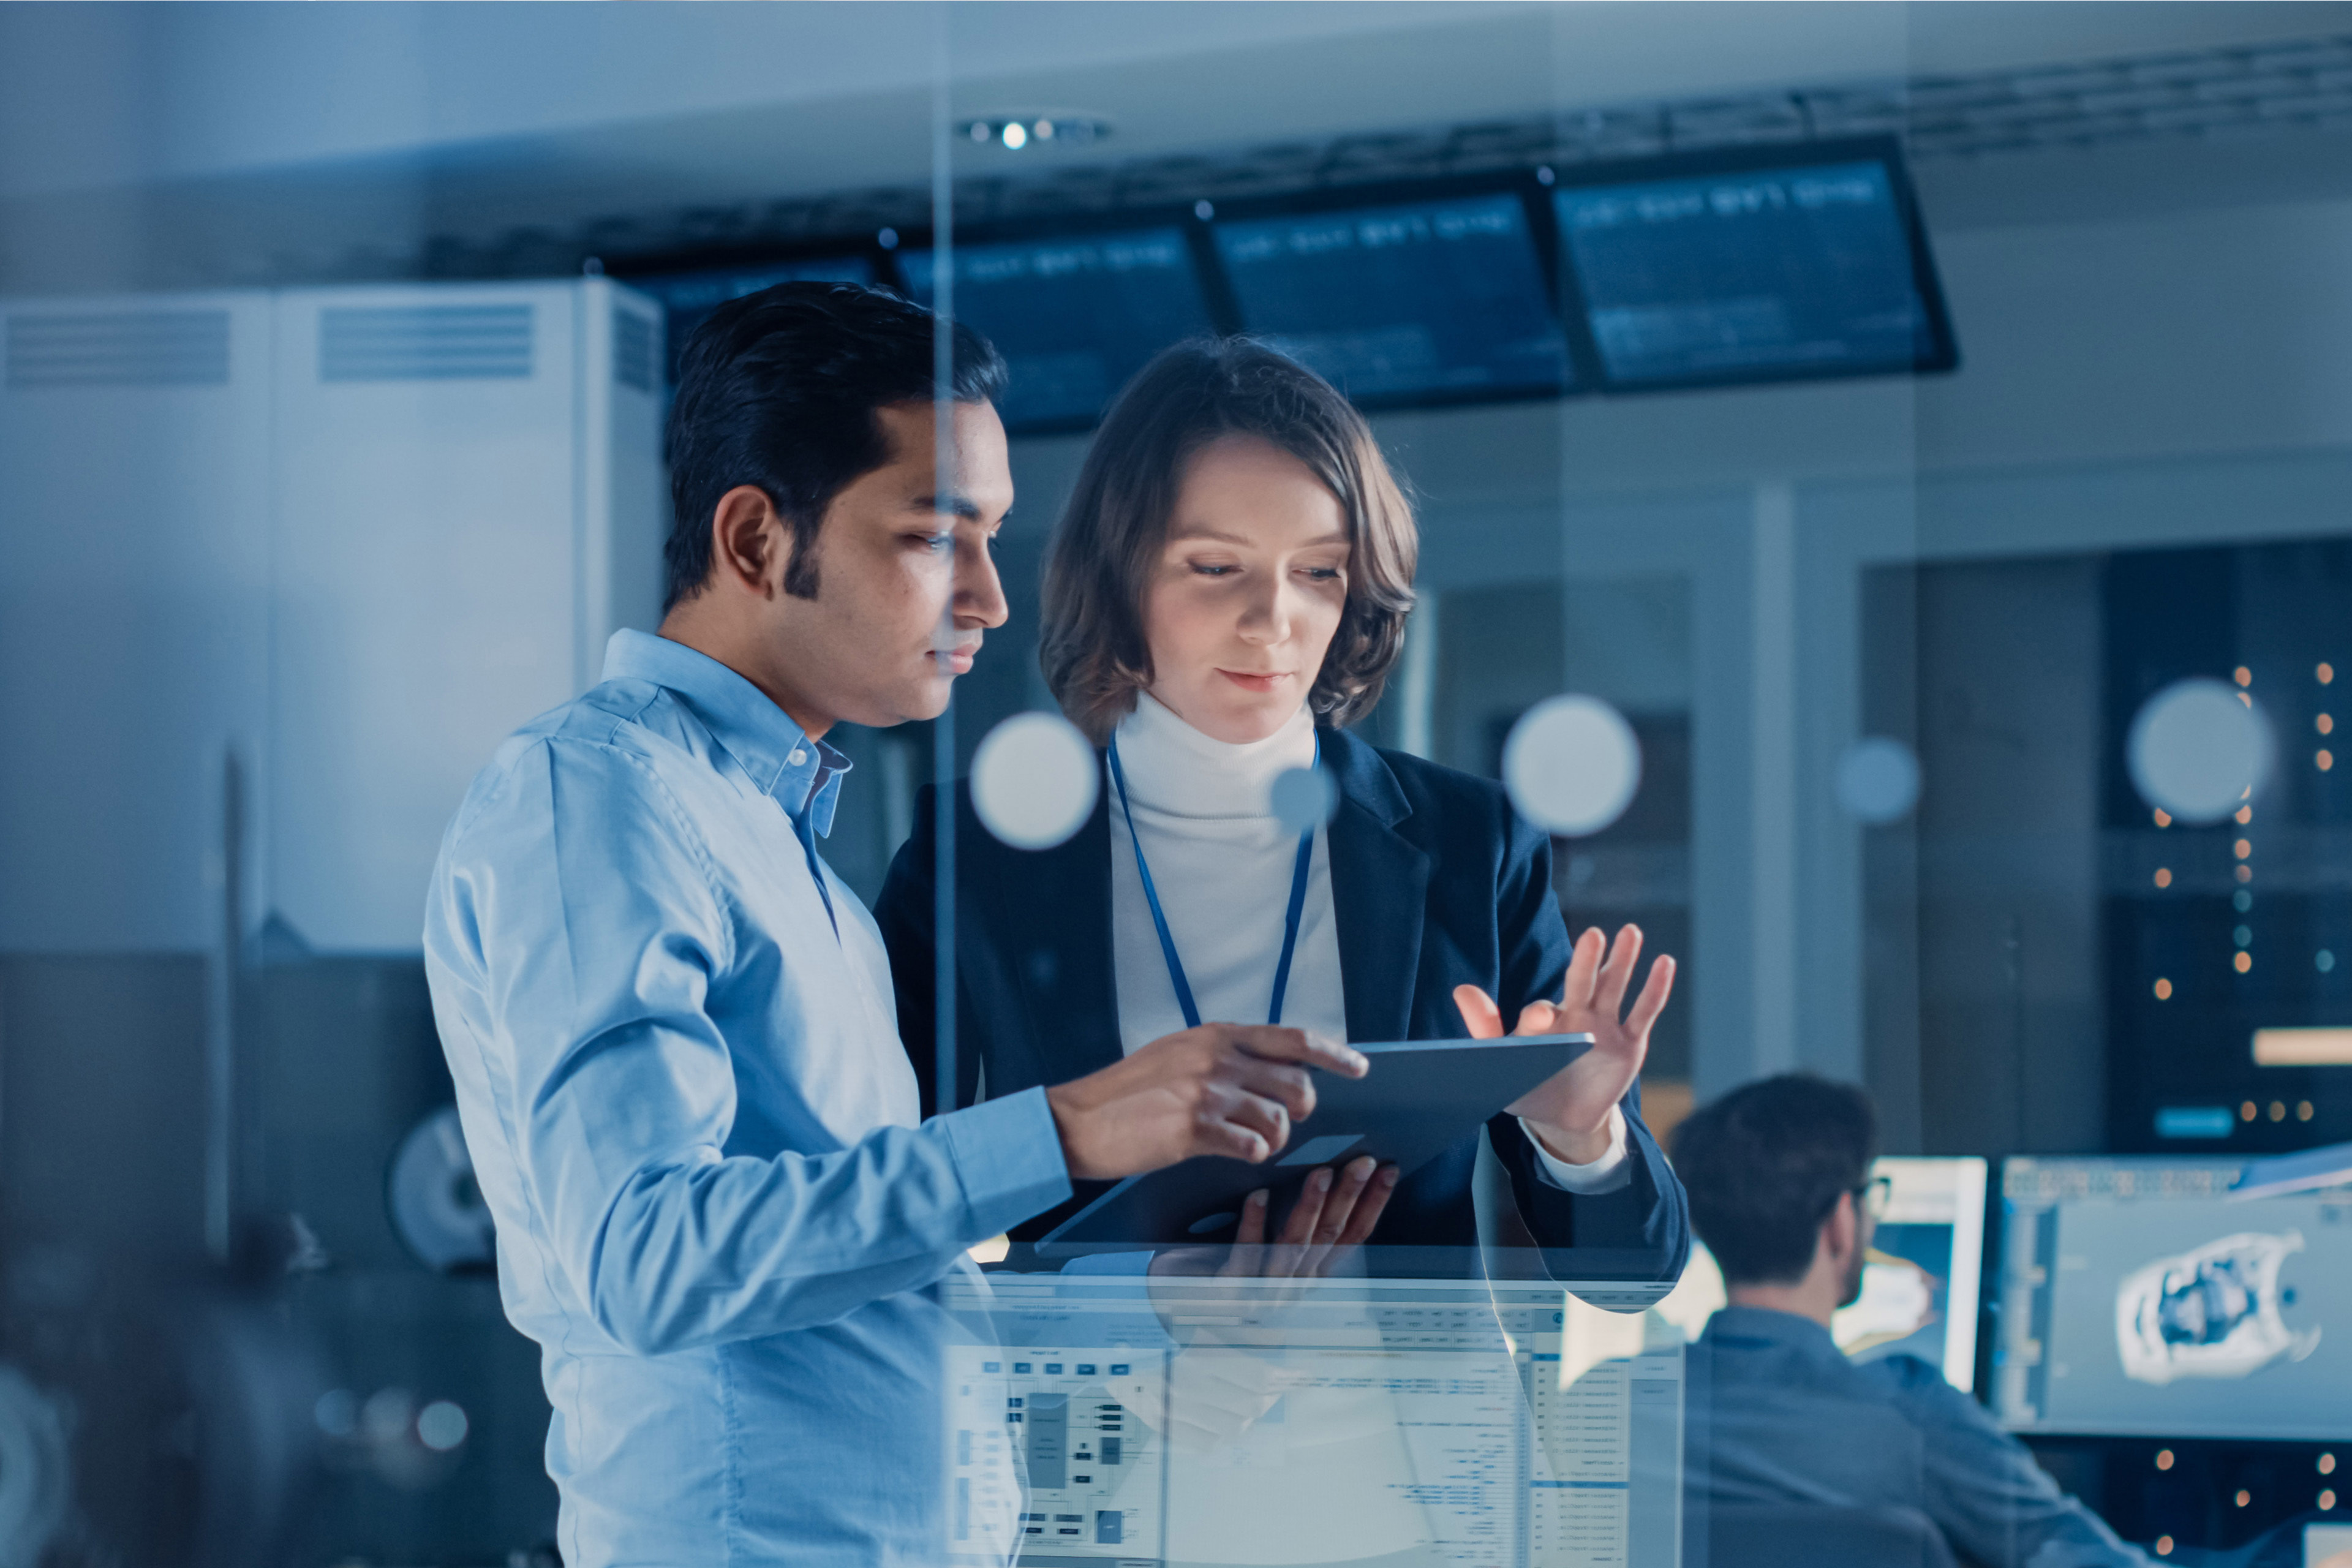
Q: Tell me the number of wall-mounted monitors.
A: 4